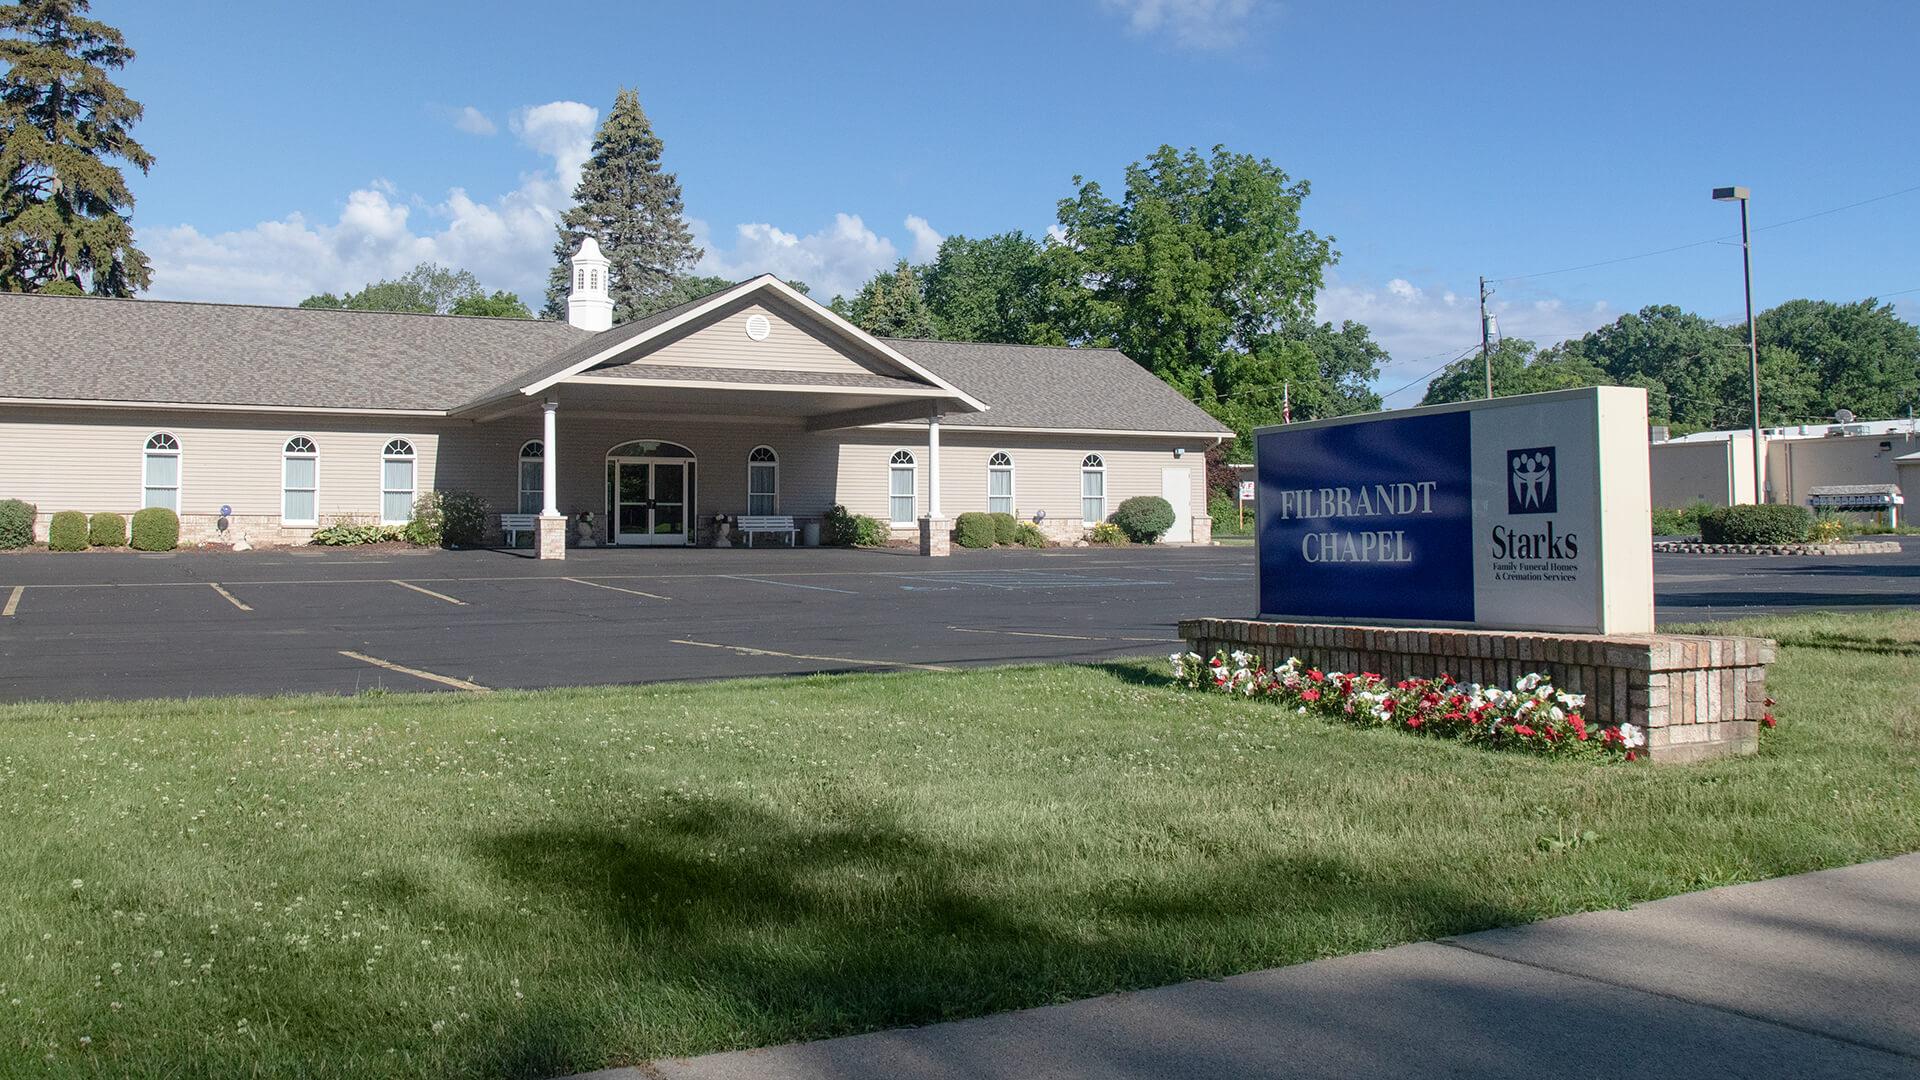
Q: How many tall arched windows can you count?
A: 8